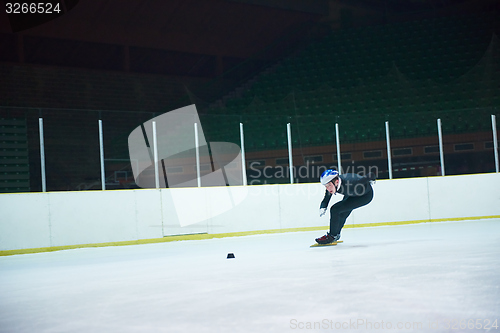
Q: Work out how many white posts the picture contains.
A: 10